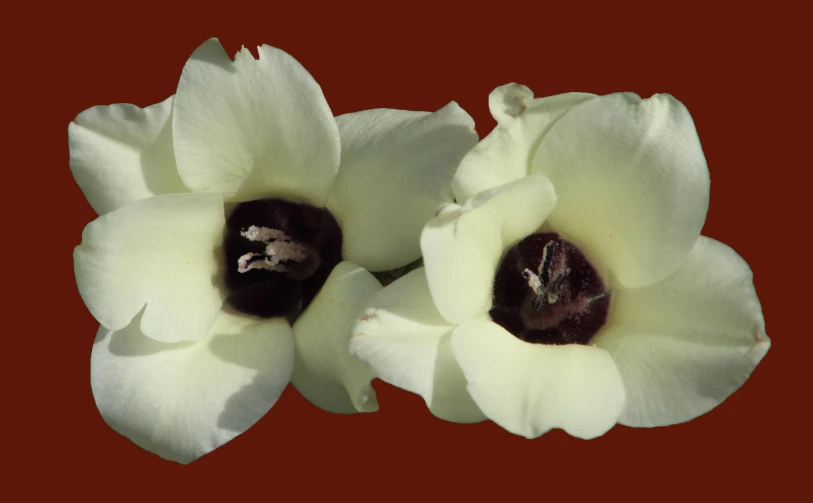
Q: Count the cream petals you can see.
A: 12